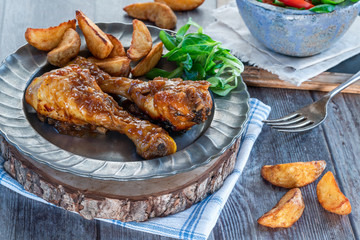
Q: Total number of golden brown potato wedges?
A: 12